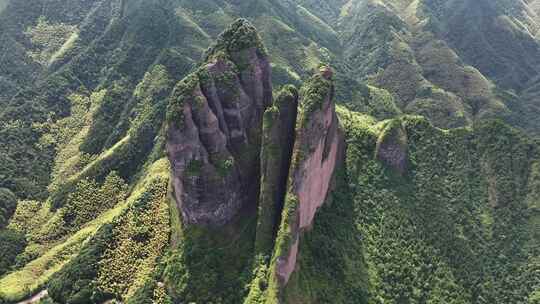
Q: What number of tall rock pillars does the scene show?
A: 3